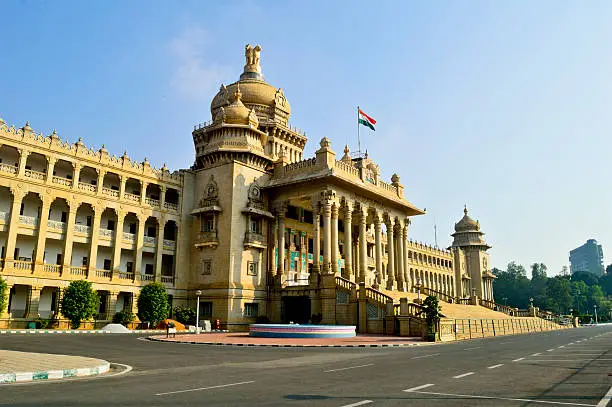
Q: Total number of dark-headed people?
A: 0